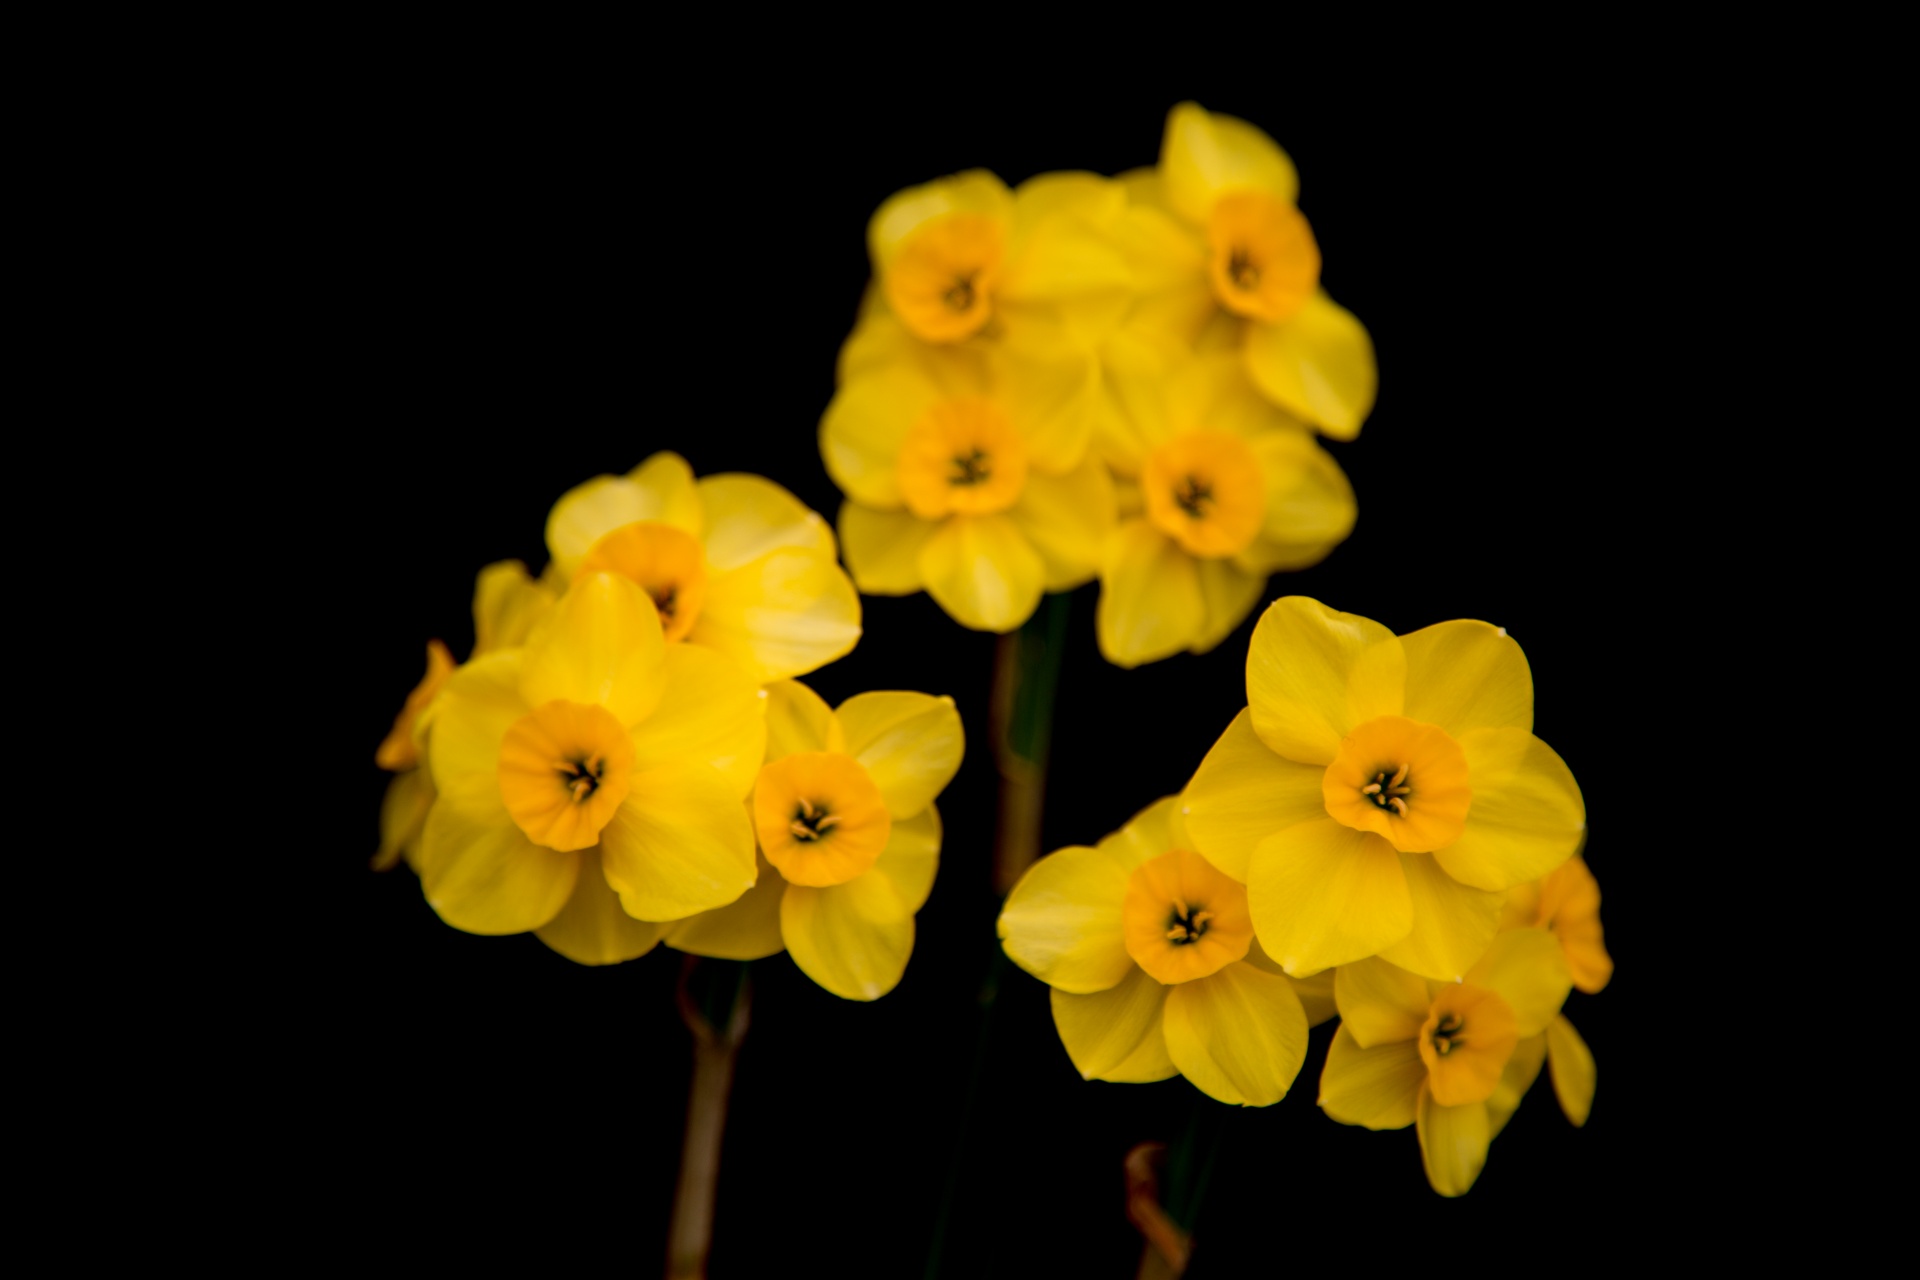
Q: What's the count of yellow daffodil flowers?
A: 12